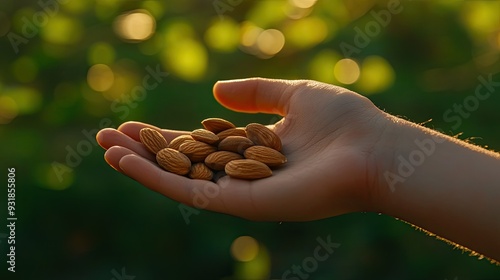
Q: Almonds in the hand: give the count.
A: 13